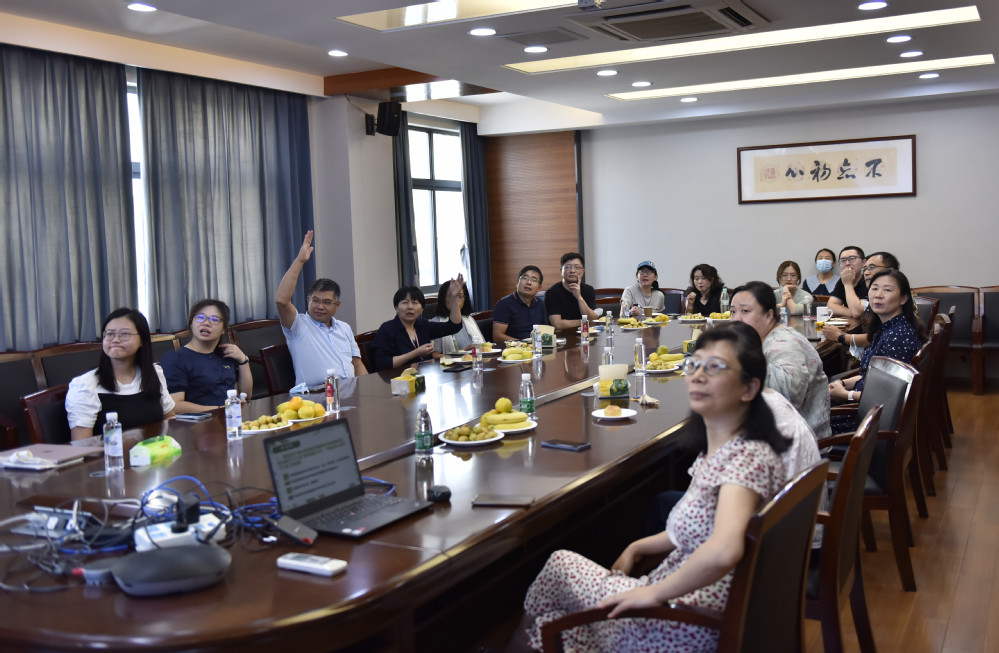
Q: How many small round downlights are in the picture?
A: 11